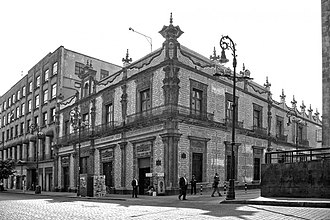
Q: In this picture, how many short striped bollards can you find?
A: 3